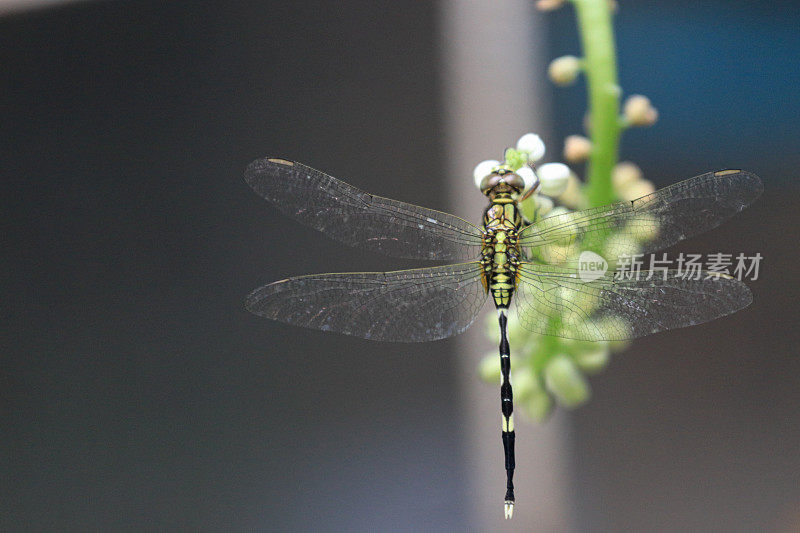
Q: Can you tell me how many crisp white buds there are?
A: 4